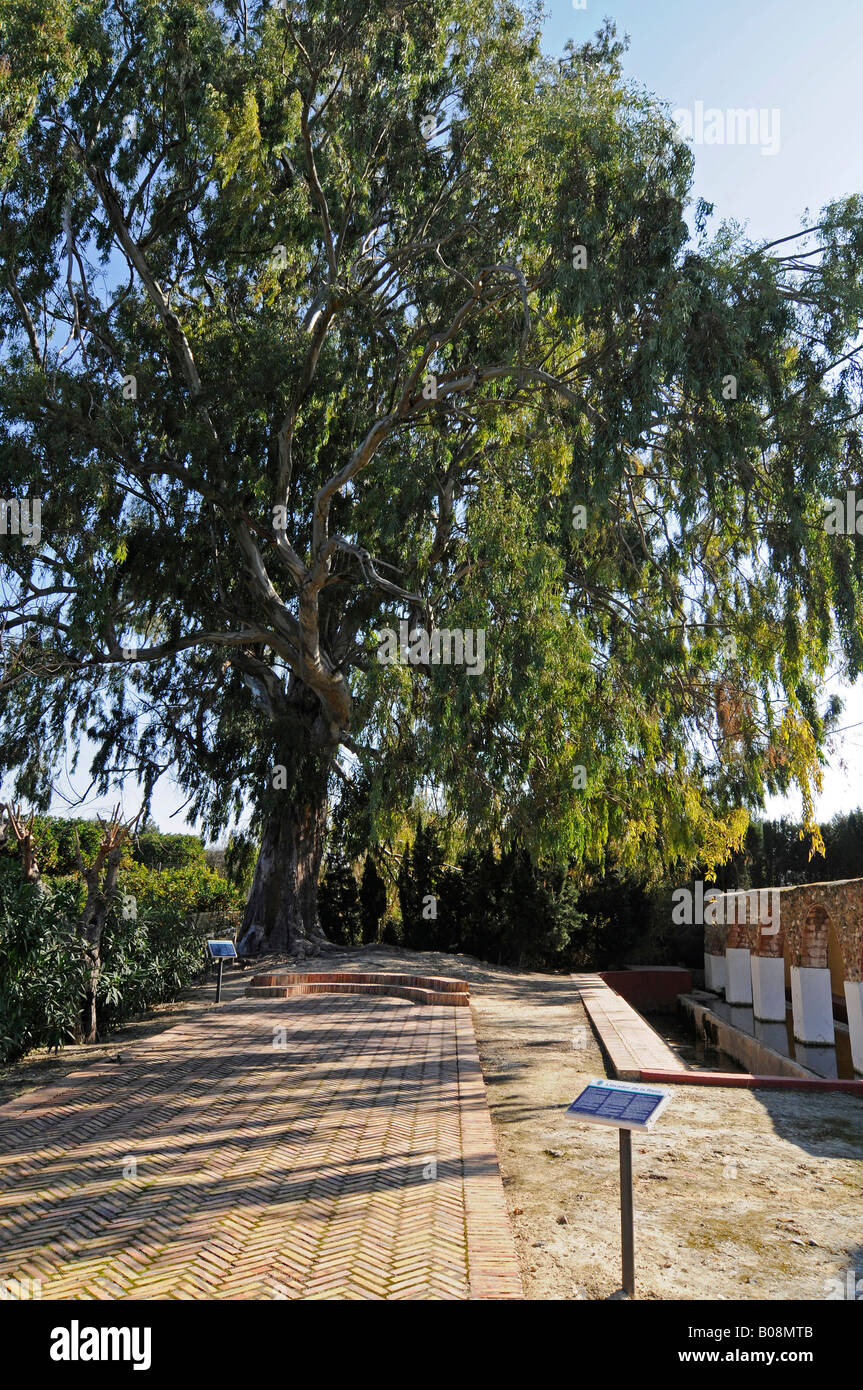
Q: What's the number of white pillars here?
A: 5